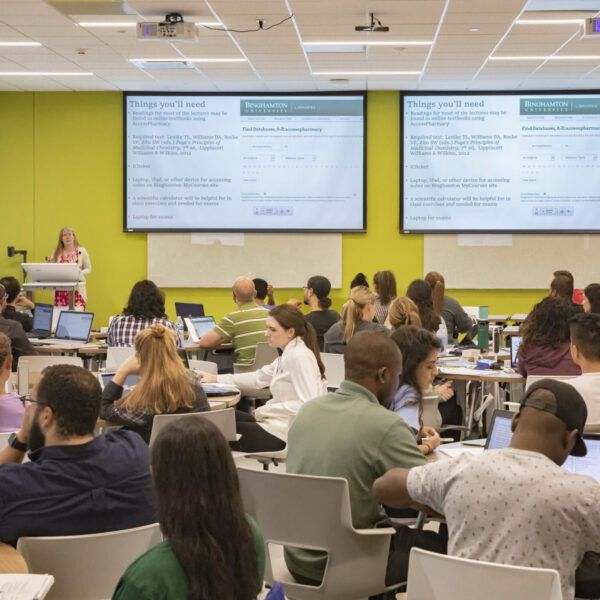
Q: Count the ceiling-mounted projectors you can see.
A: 2